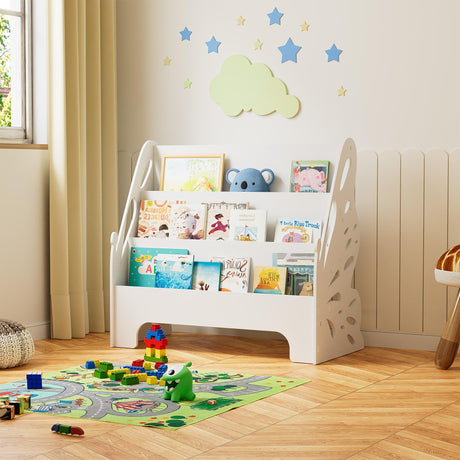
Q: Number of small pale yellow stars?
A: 6